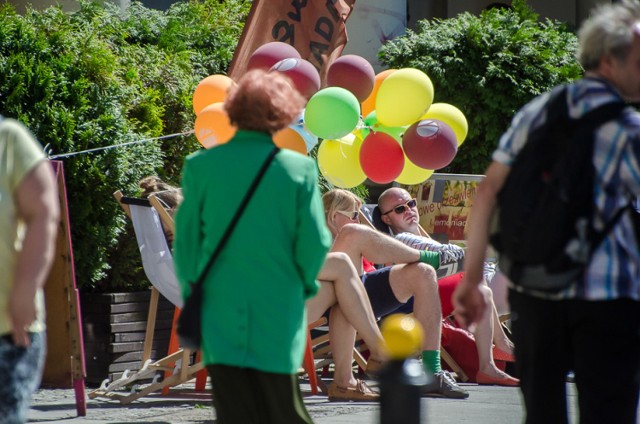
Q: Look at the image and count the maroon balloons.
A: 4